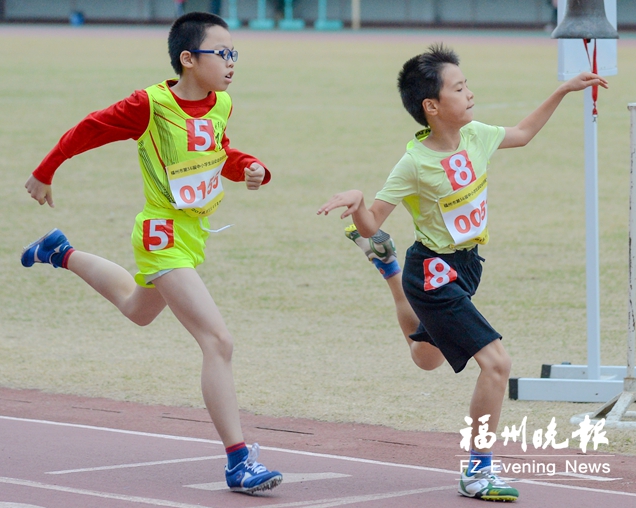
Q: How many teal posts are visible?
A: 4